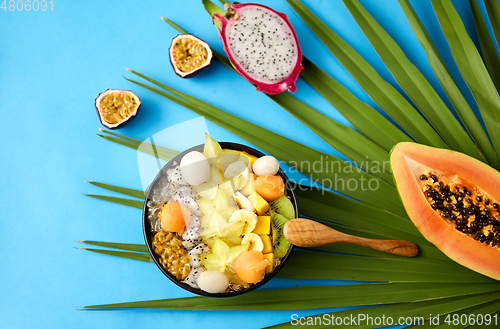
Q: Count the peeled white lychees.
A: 3